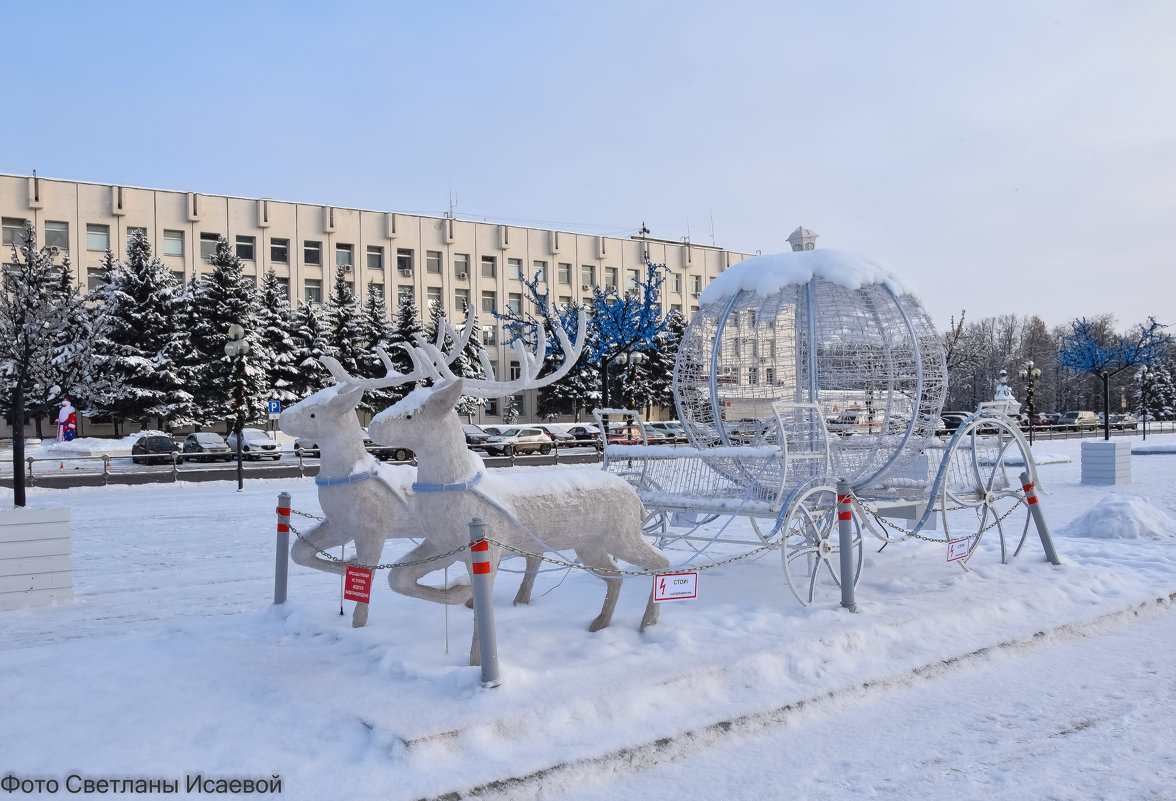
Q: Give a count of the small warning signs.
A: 3